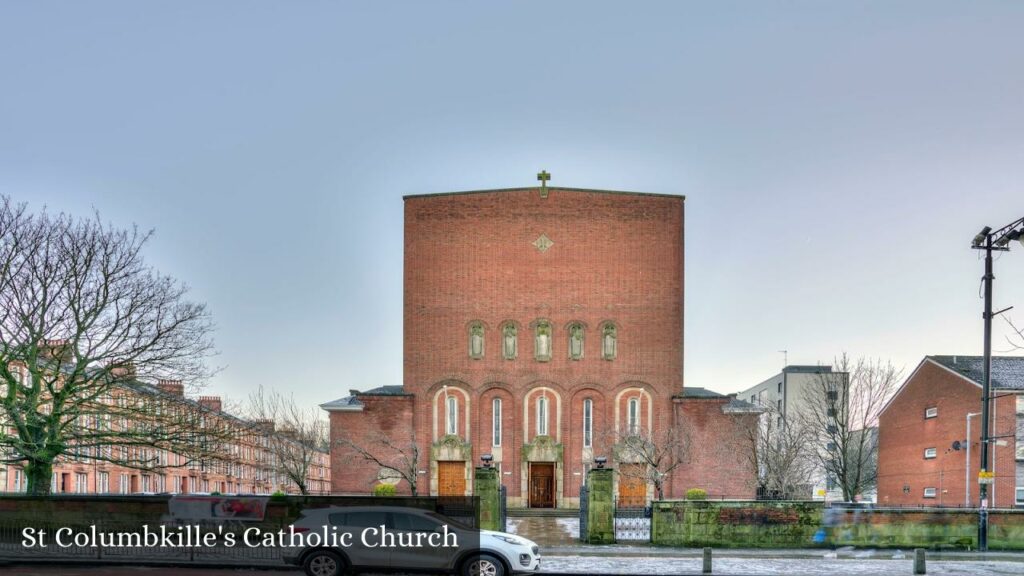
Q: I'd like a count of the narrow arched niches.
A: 5